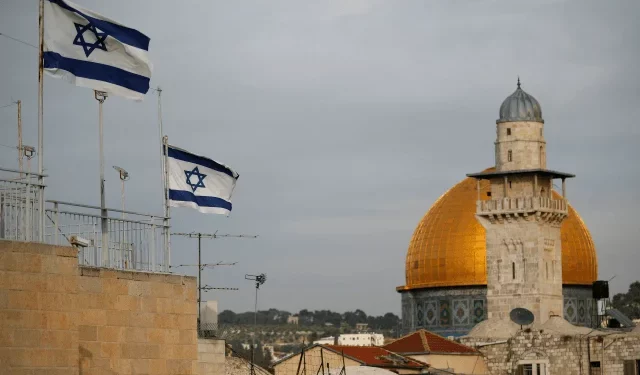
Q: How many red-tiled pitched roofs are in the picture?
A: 2